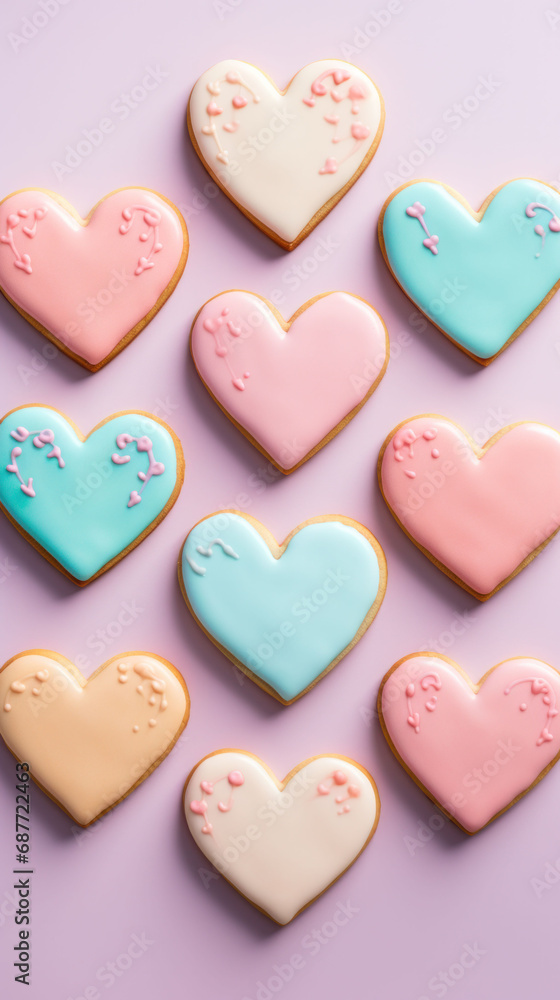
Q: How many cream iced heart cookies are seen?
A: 2